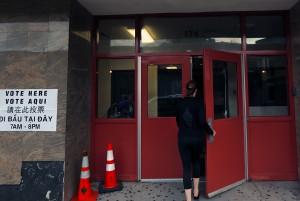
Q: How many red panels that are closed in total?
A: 3